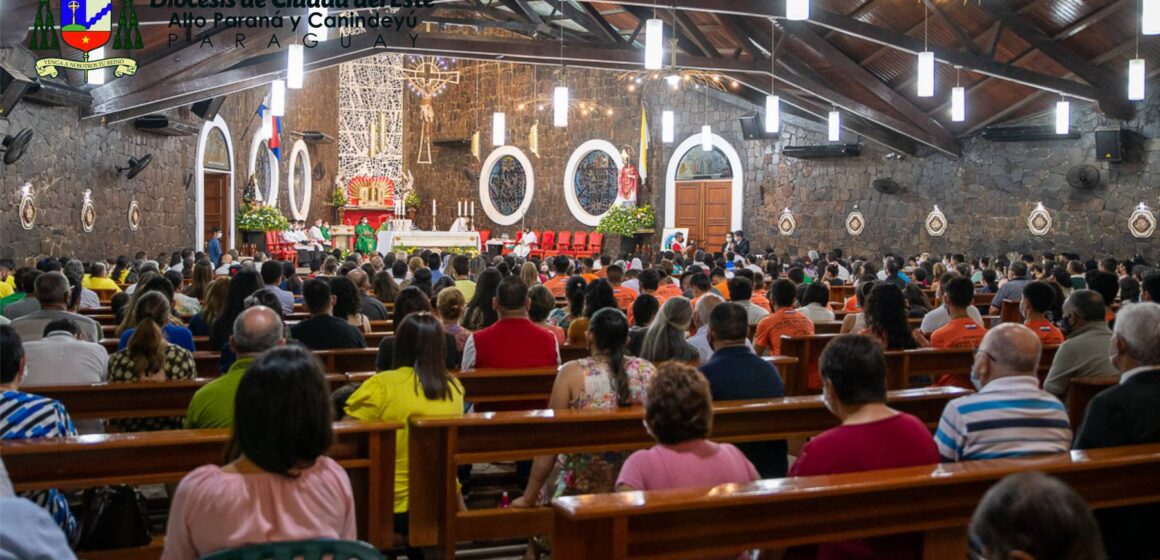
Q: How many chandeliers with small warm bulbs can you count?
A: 2